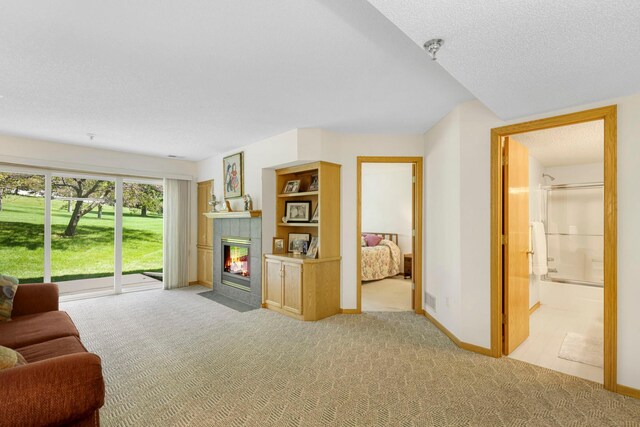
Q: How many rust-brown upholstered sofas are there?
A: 1